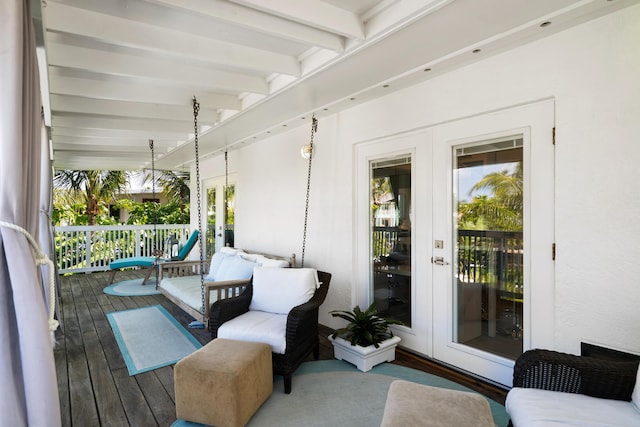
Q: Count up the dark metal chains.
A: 4